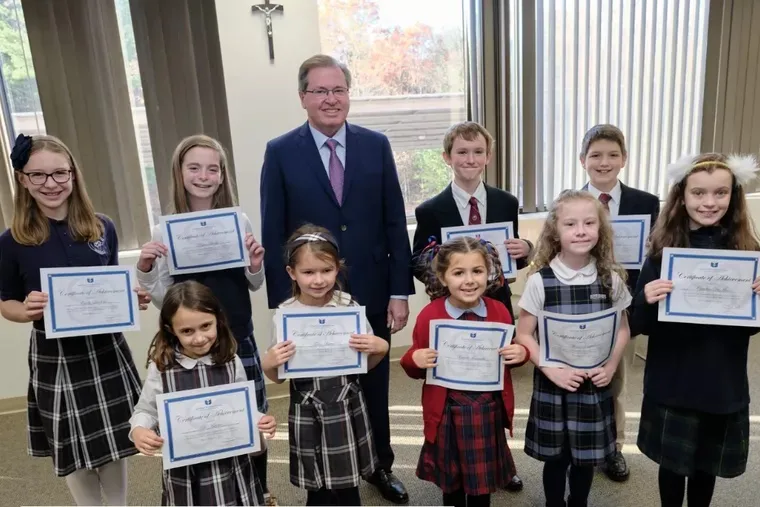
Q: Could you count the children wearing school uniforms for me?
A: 9